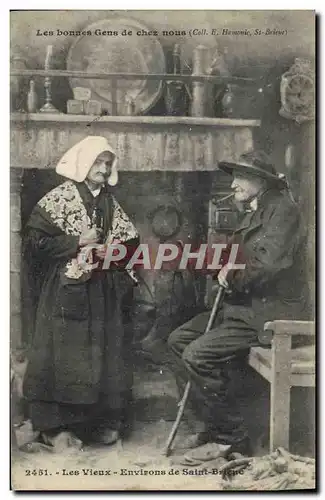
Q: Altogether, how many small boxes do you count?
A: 3